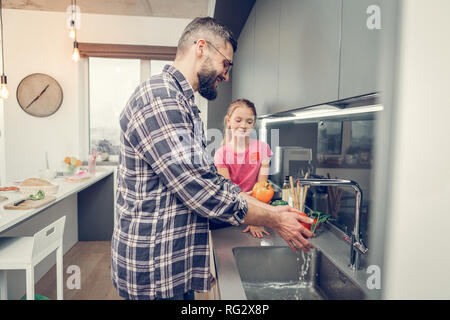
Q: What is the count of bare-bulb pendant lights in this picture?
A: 3